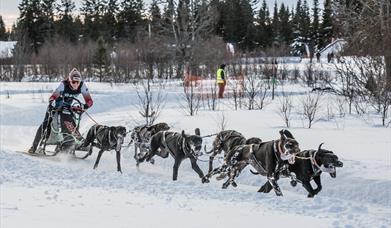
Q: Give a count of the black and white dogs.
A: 6